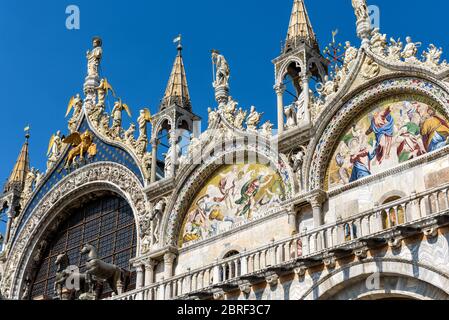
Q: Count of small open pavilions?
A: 3